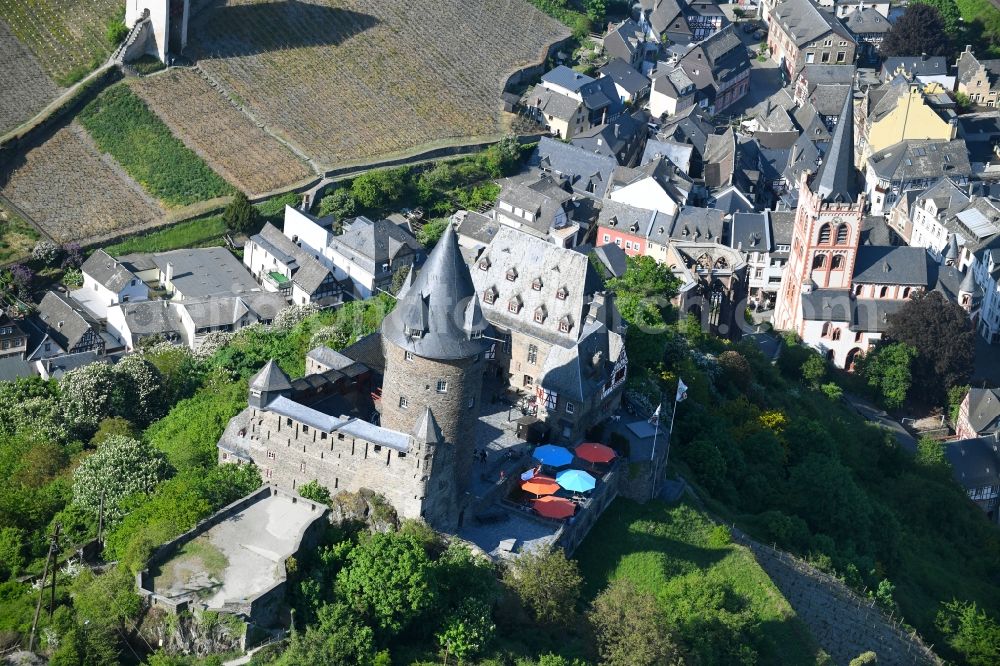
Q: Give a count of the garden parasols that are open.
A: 5